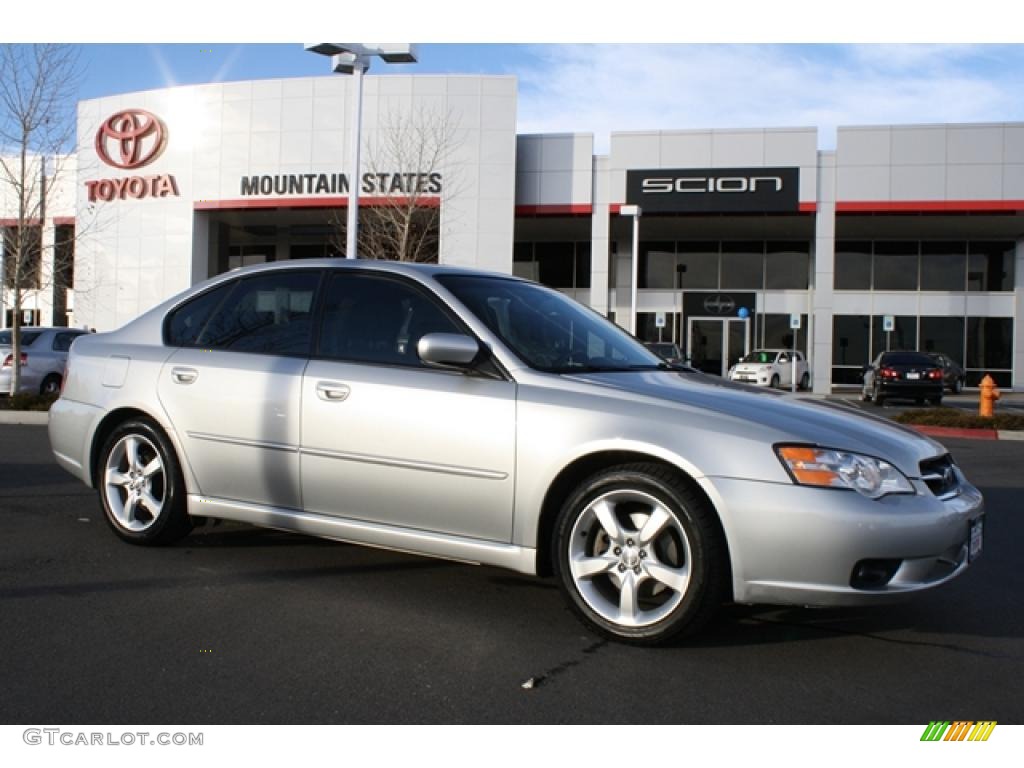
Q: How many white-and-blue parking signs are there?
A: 3